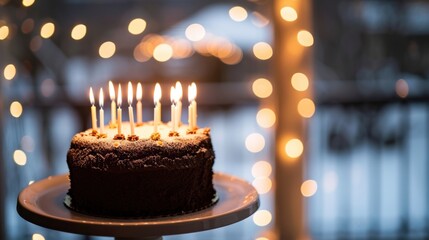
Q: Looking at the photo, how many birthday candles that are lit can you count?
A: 12